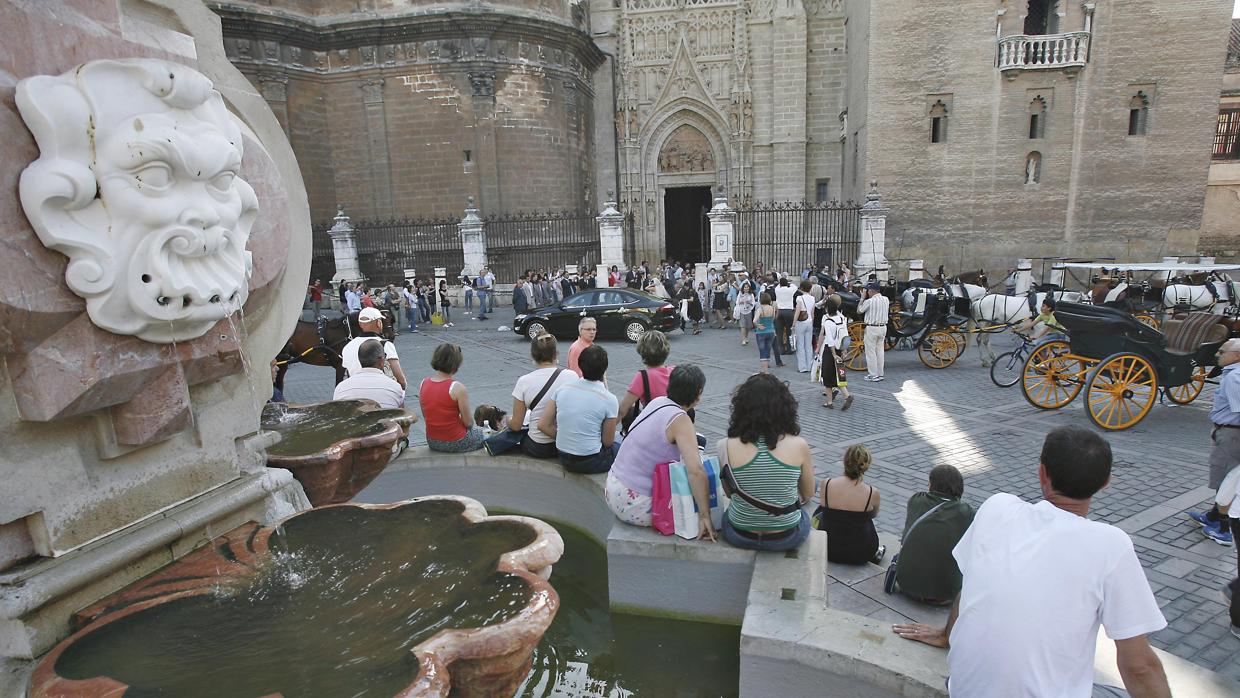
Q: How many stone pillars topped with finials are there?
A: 5